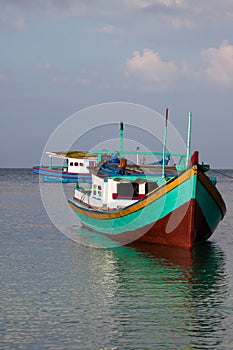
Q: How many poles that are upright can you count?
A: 3